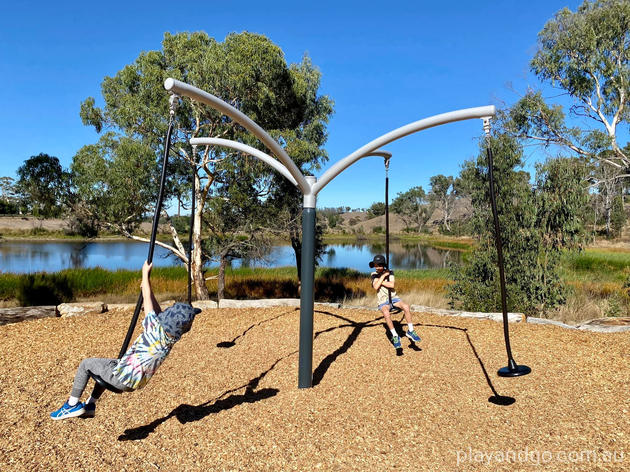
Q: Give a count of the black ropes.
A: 4